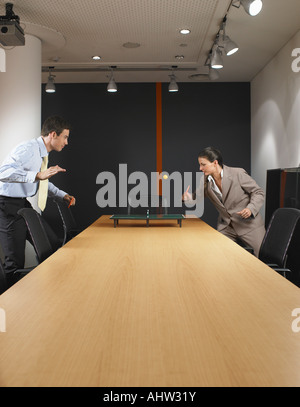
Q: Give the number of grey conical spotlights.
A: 7